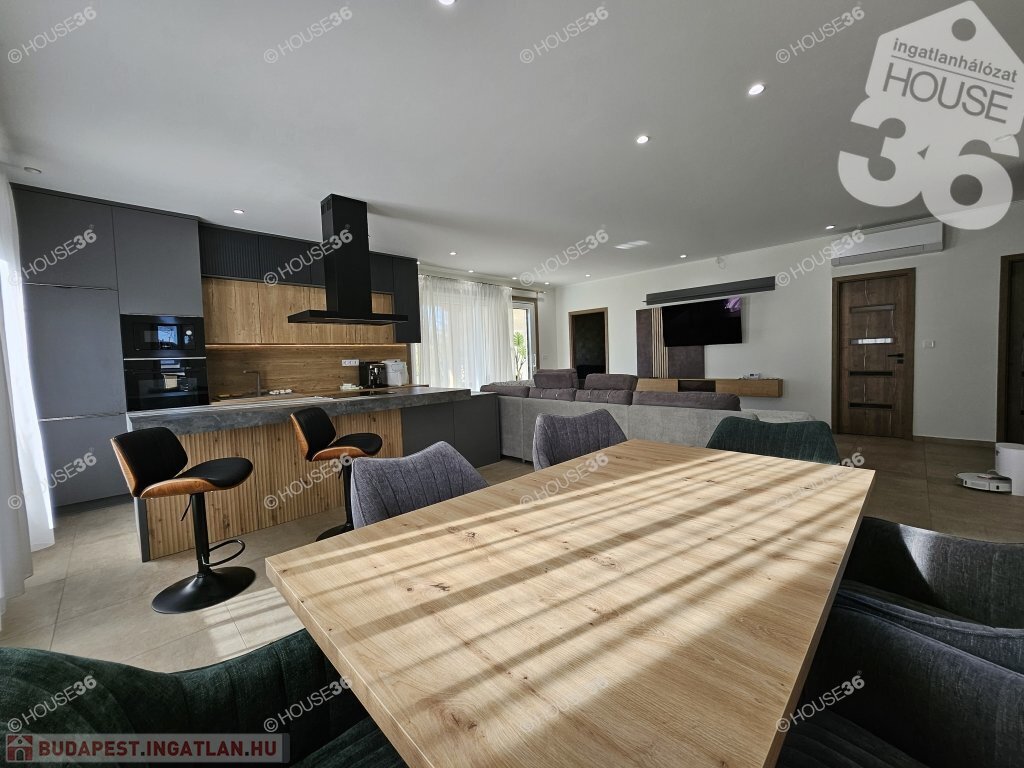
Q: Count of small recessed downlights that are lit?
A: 12